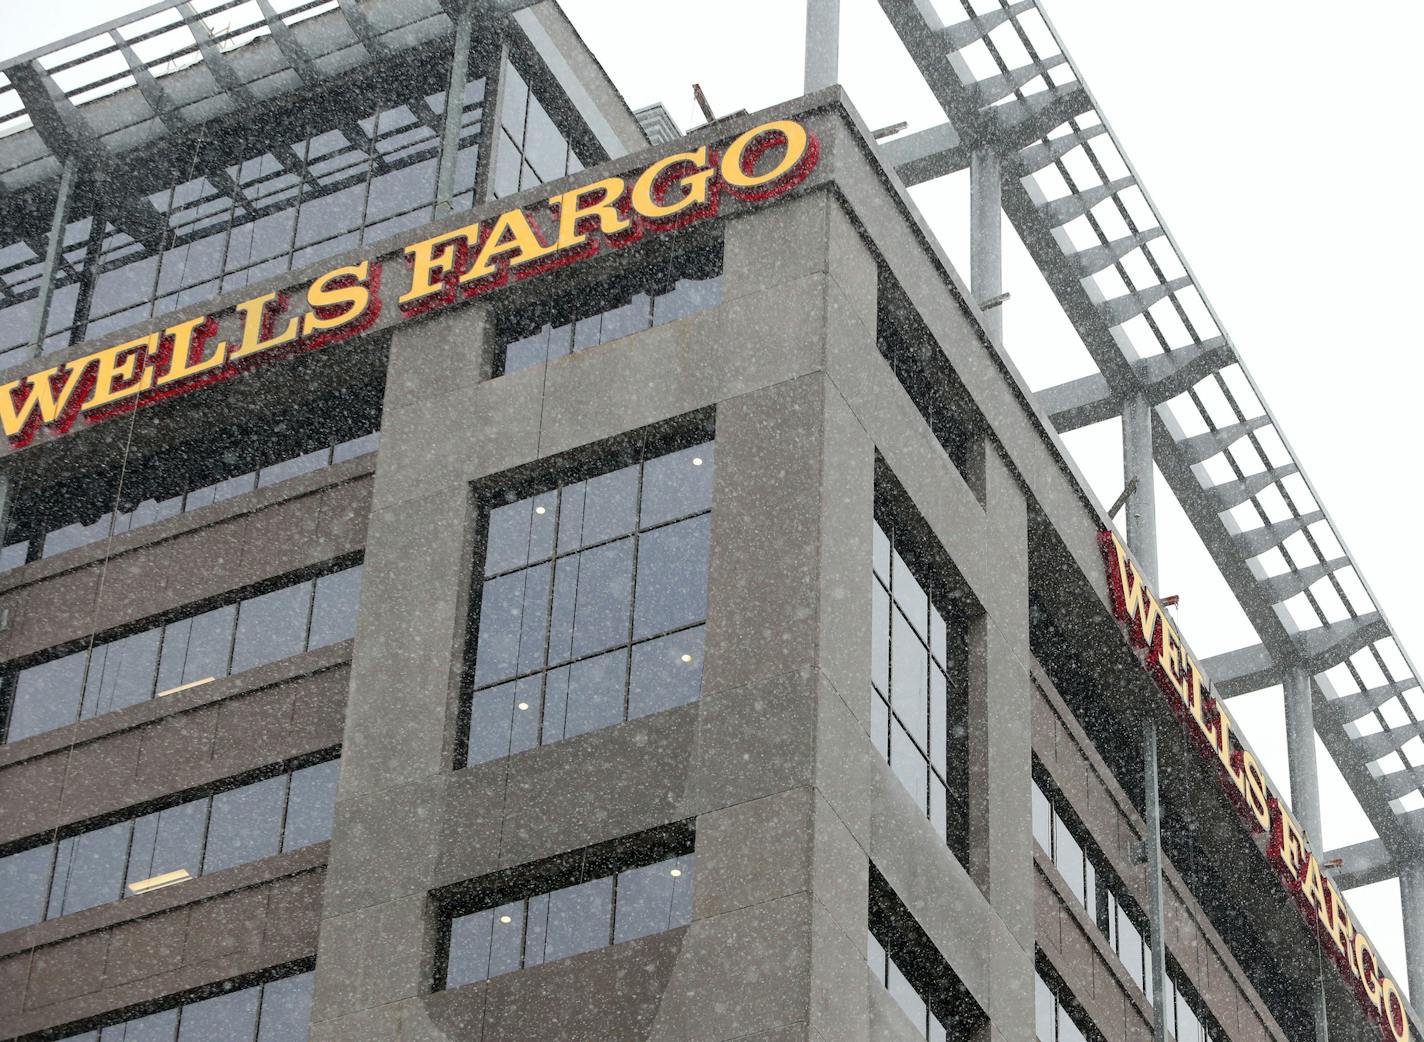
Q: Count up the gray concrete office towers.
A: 1